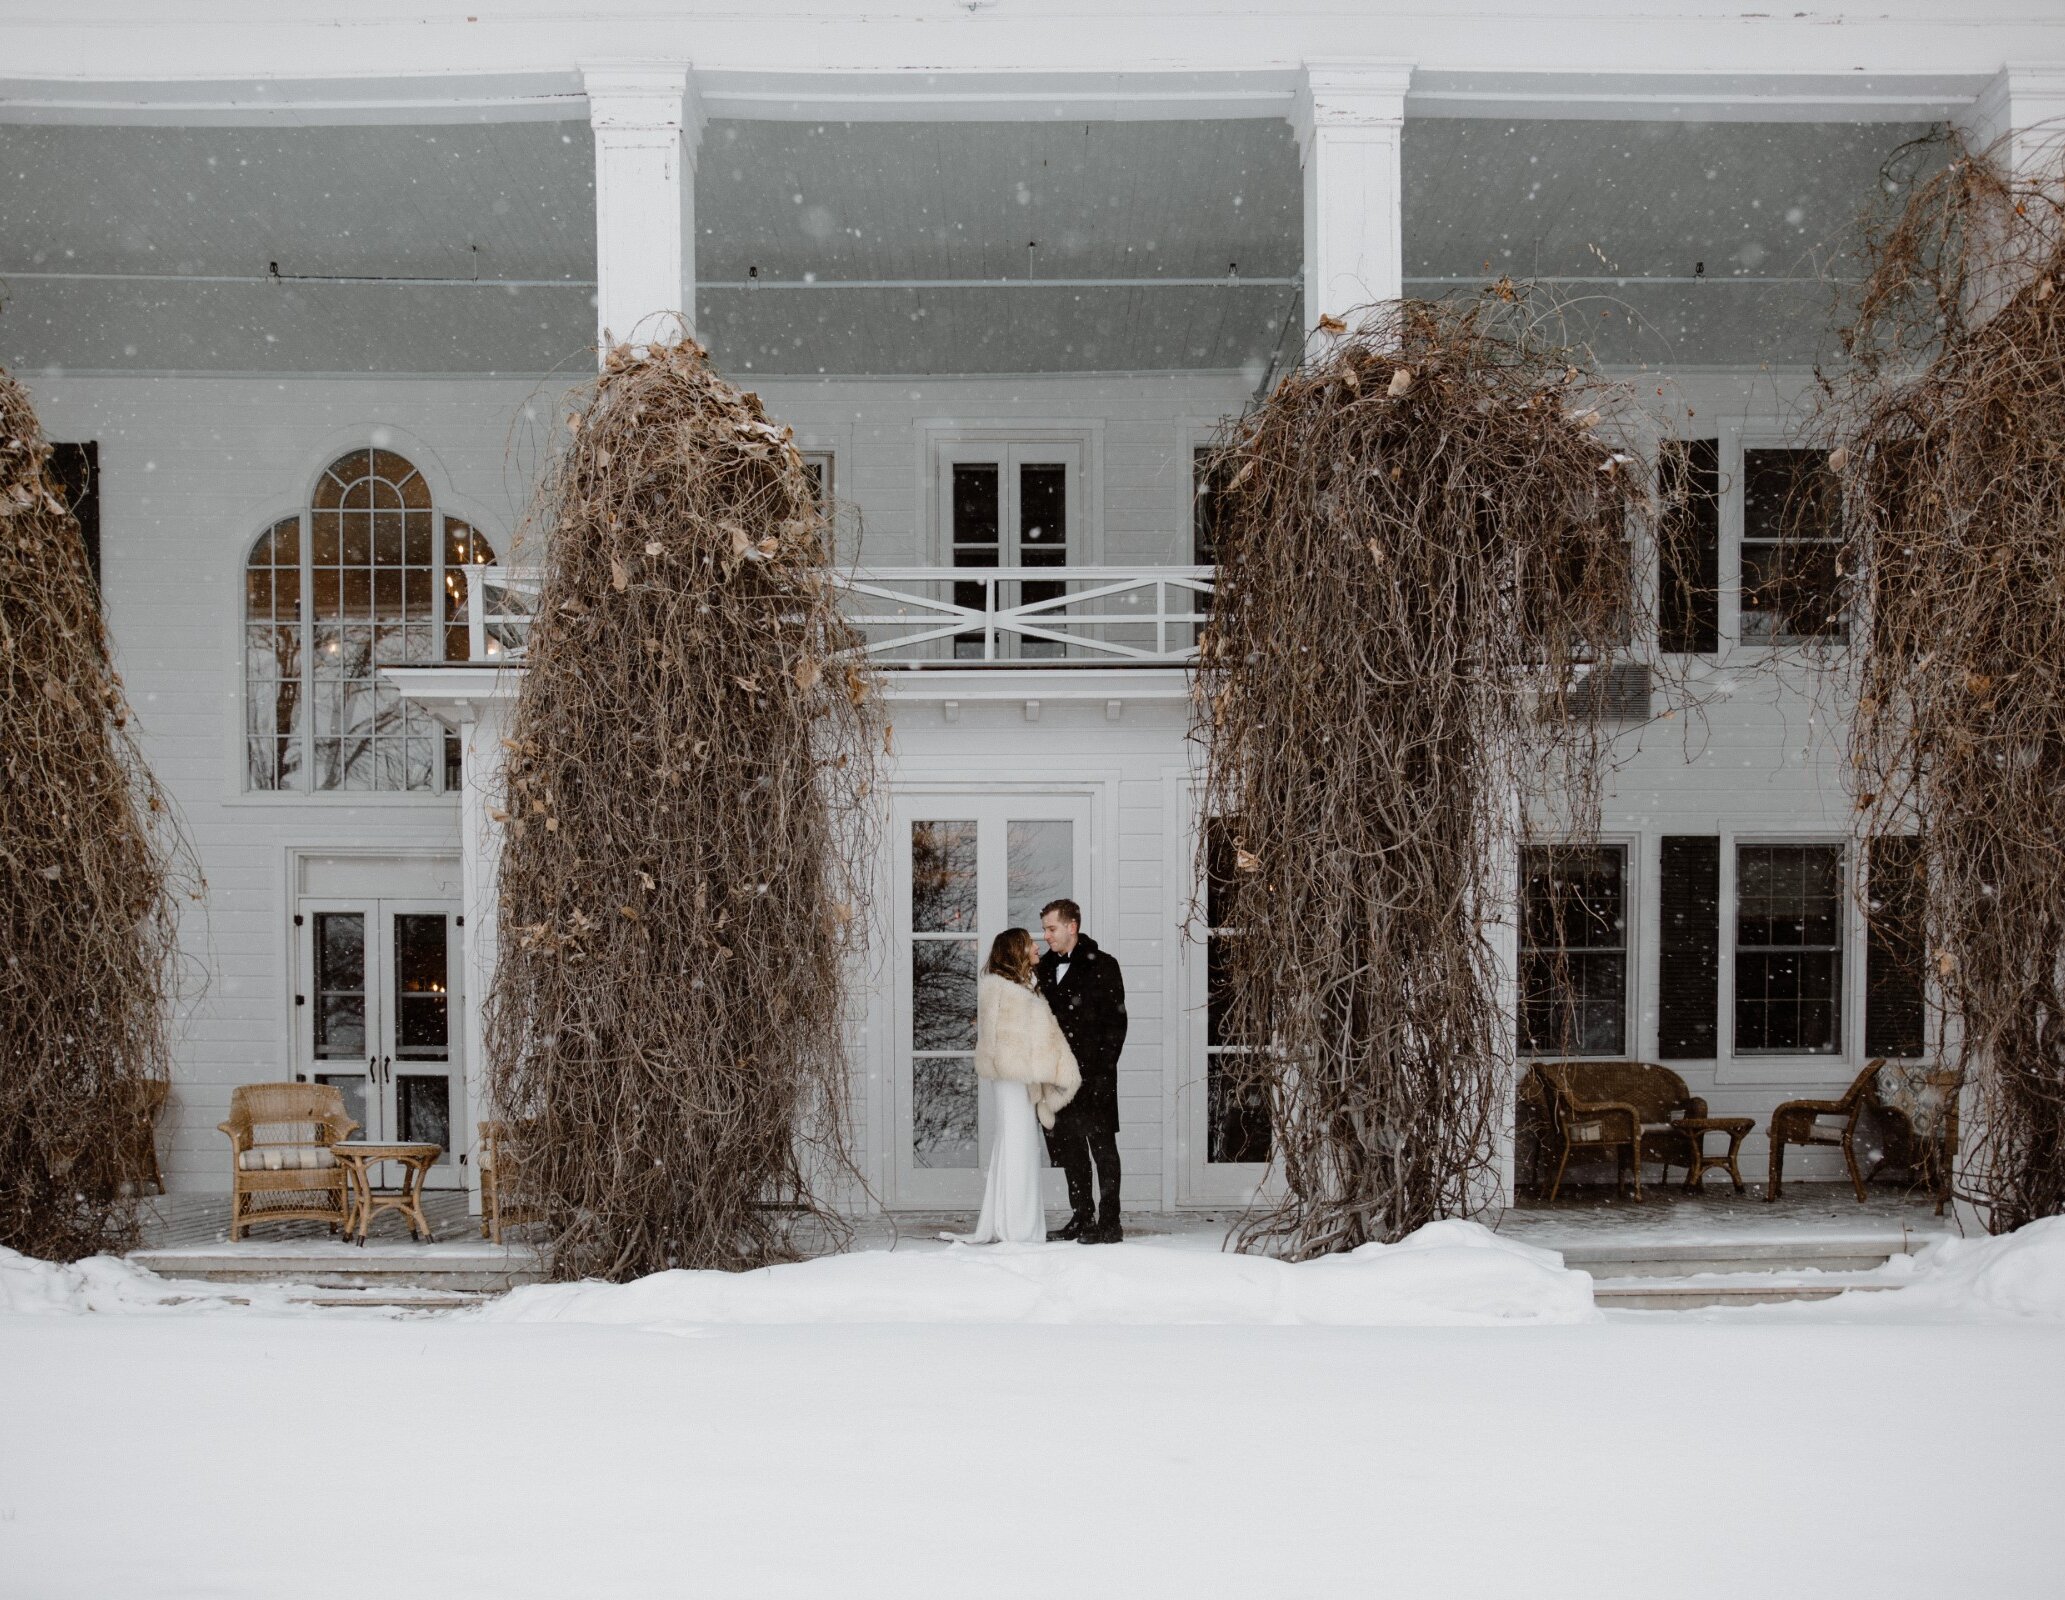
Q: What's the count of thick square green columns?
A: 0